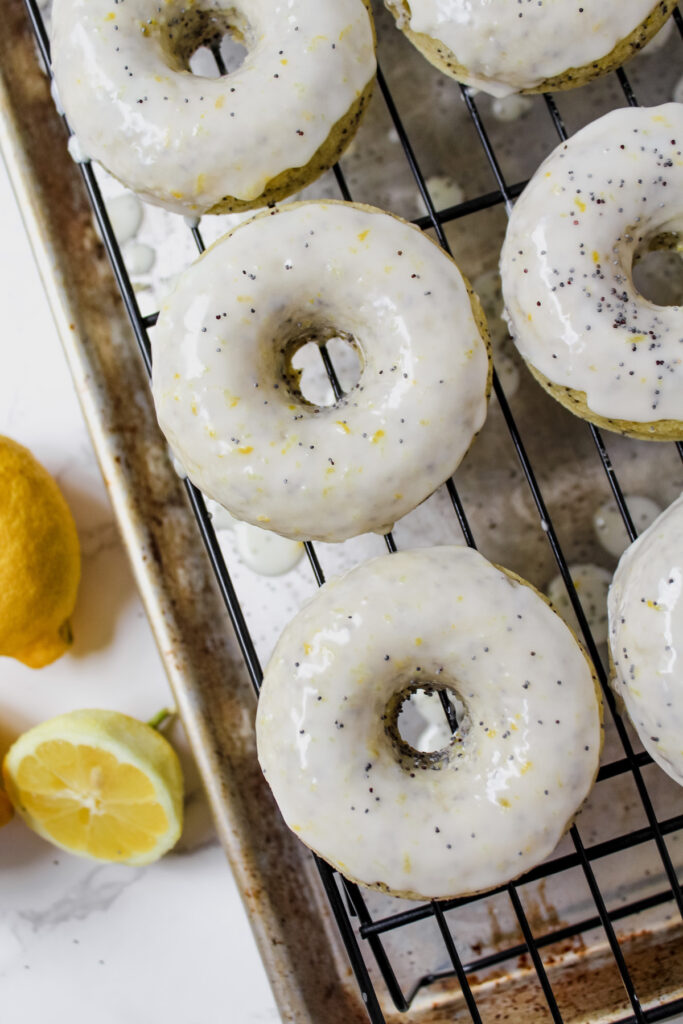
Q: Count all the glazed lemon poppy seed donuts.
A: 6